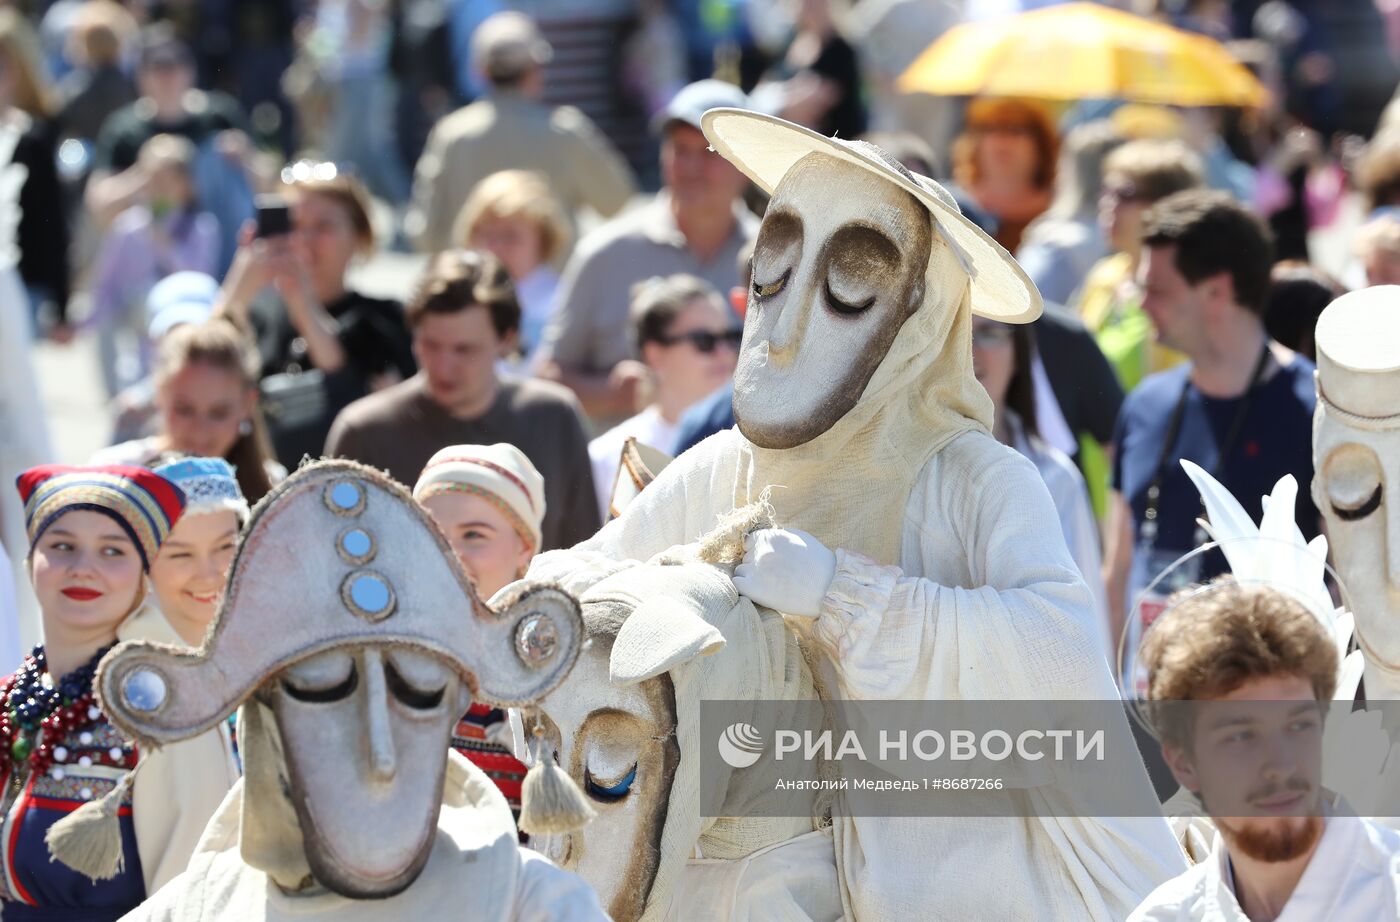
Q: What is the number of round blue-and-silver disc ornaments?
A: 5